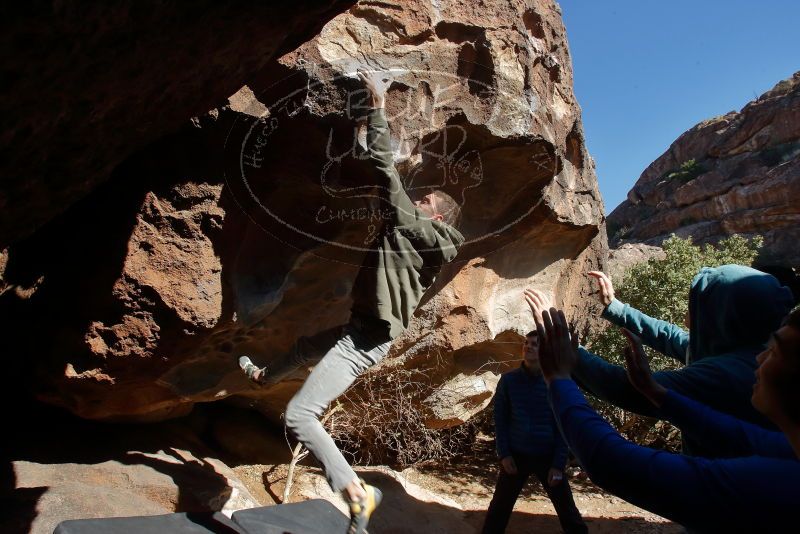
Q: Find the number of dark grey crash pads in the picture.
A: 2